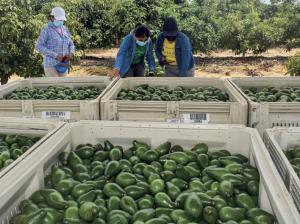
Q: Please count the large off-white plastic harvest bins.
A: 6